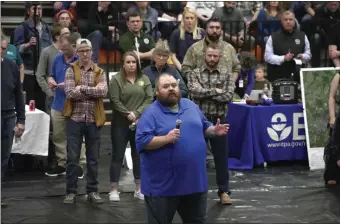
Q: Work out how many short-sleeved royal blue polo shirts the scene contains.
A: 2